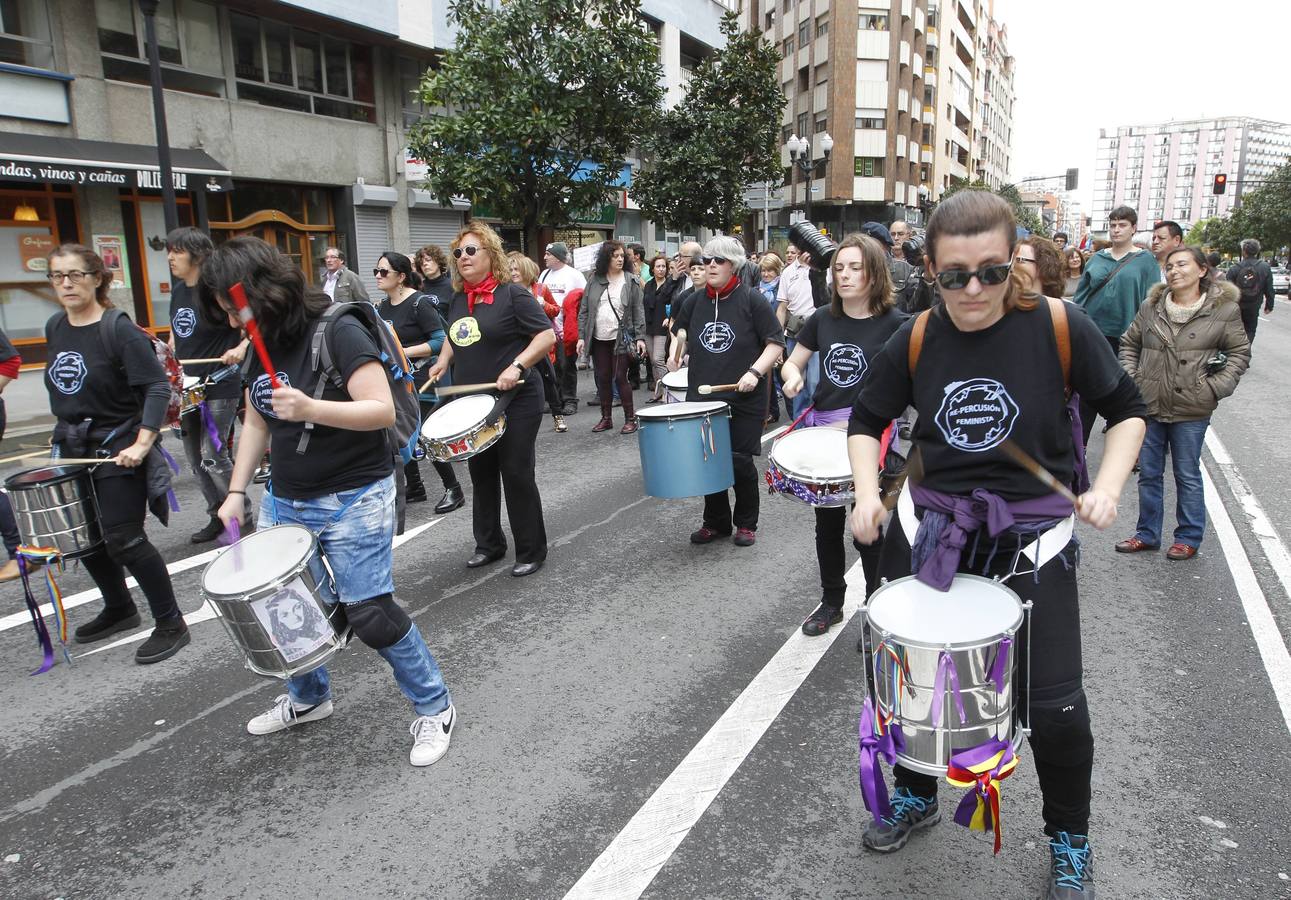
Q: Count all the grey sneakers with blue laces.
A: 2